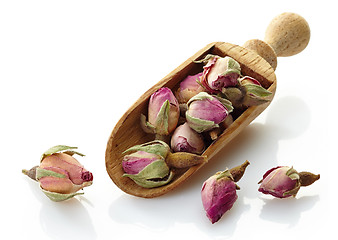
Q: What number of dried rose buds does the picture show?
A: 10